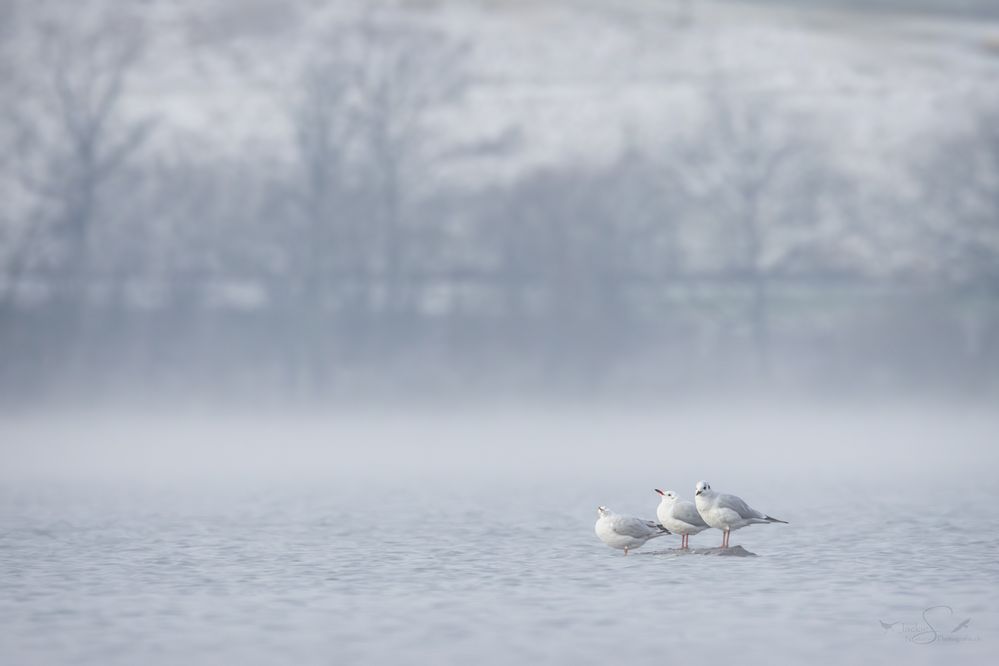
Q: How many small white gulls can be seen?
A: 3